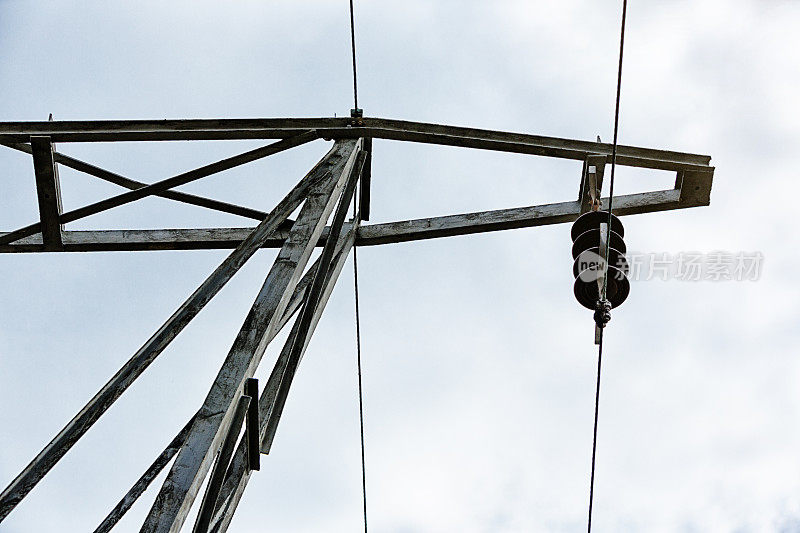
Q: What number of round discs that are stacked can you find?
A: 4